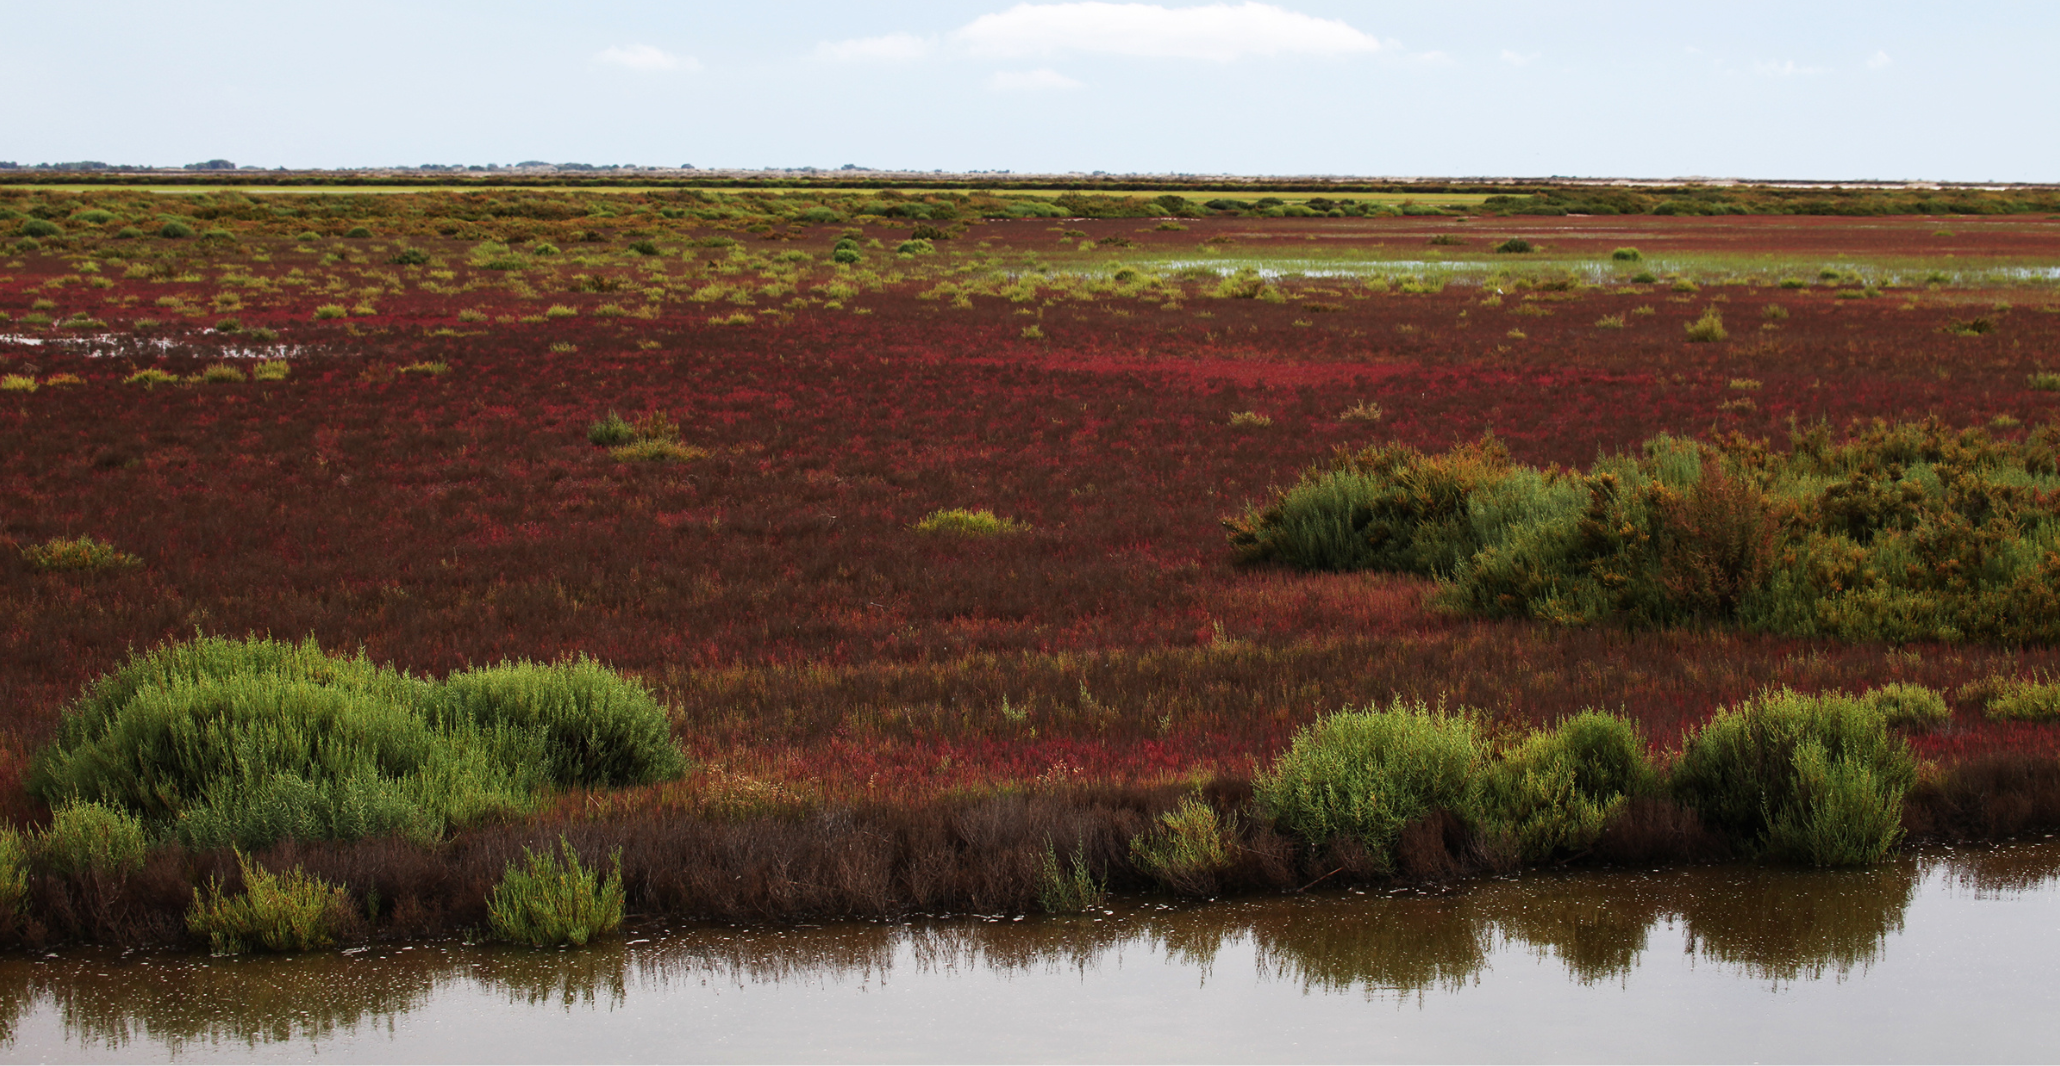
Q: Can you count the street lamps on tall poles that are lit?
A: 0